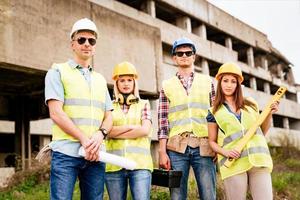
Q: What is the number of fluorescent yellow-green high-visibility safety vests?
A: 4